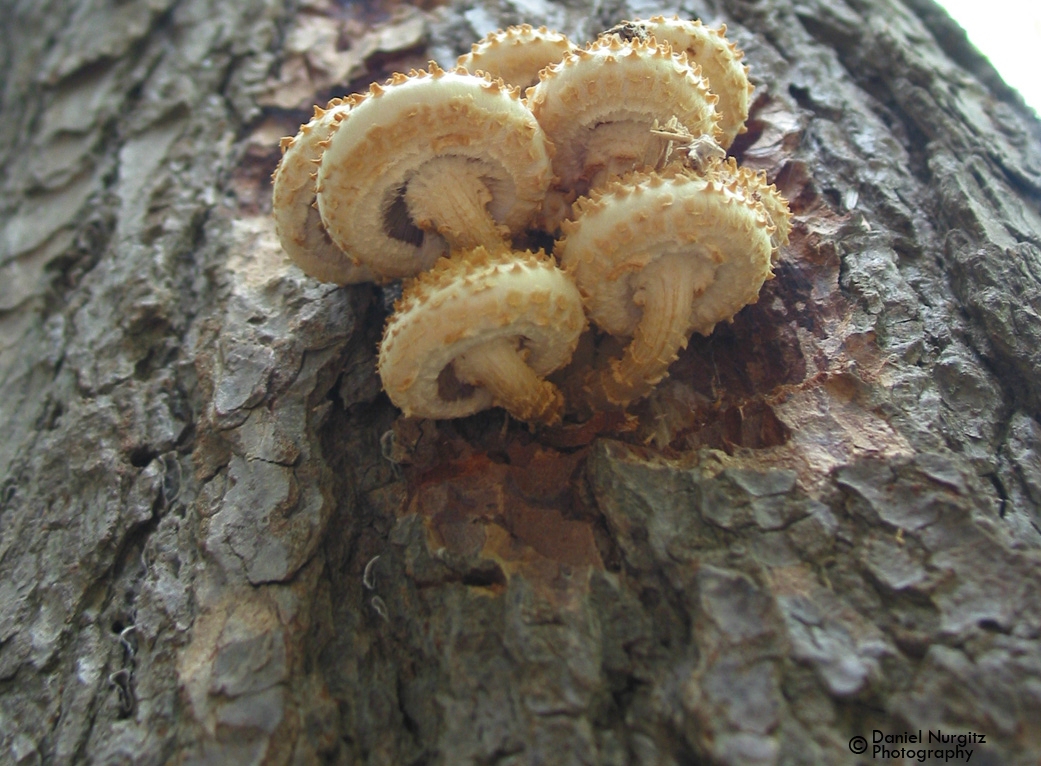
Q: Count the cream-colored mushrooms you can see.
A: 8